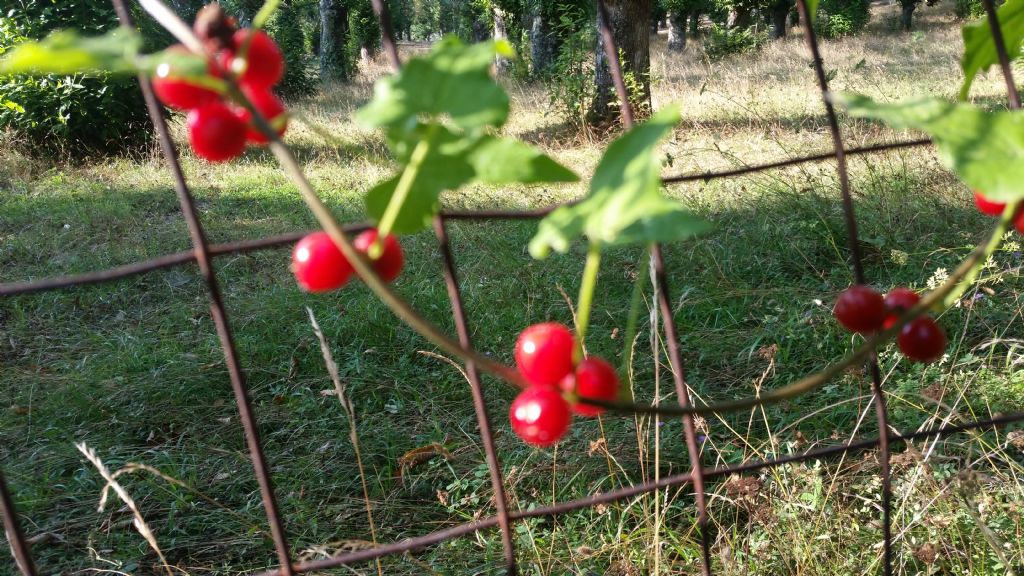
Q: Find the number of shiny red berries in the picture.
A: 14